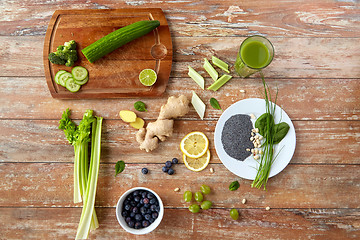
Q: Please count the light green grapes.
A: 6